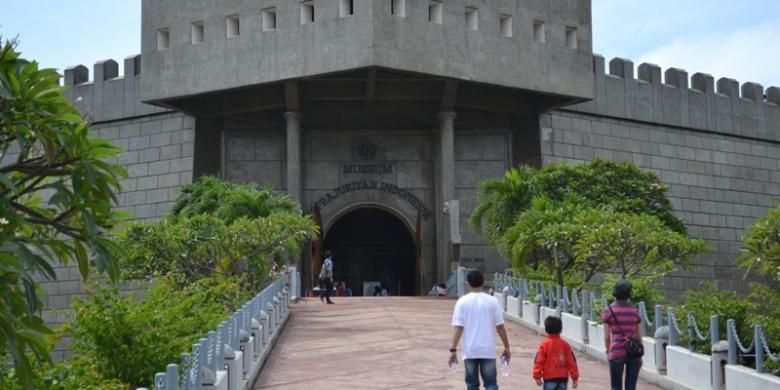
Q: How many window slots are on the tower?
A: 12